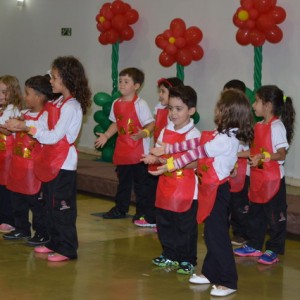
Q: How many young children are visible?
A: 9